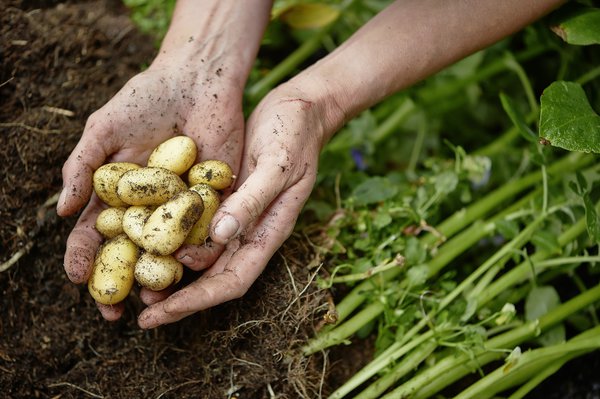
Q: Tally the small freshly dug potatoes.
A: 10